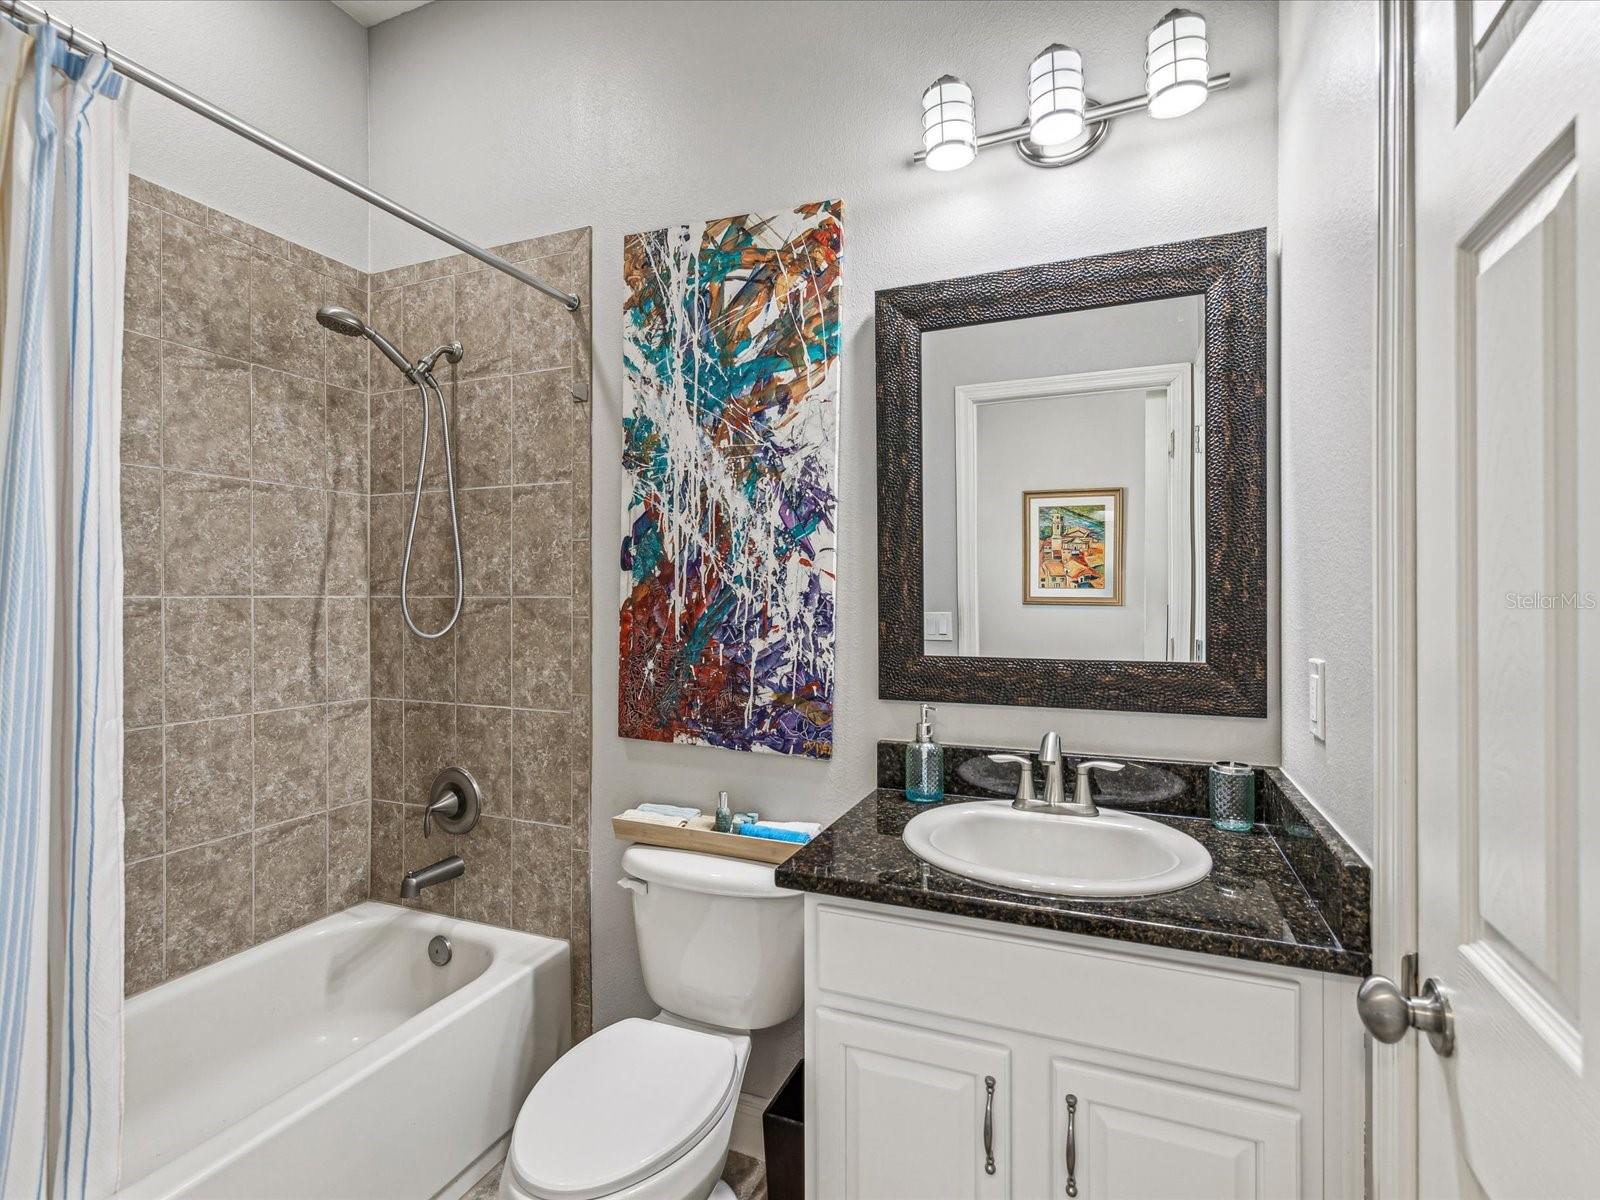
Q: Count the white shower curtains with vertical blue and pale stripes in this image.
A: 1